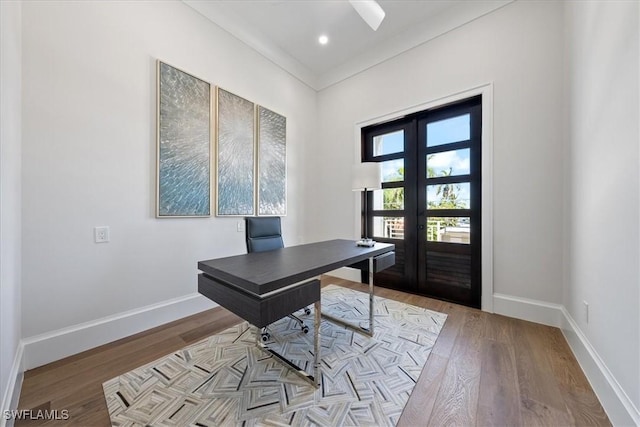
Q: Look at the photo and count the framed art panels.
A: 3